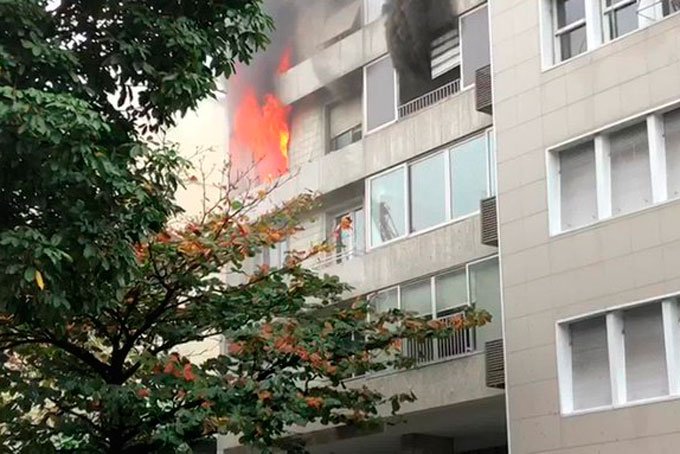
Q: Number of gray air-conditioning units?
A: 3